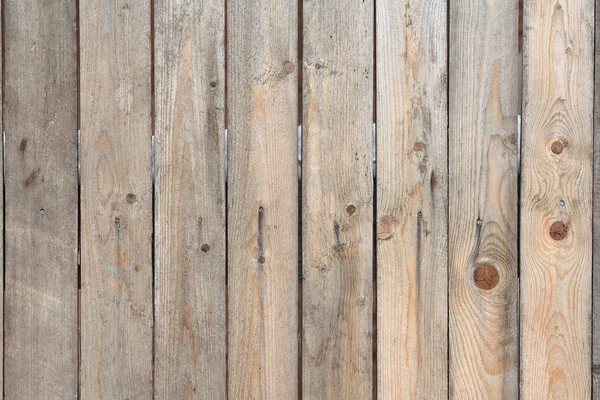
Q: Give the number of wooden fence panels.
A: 8